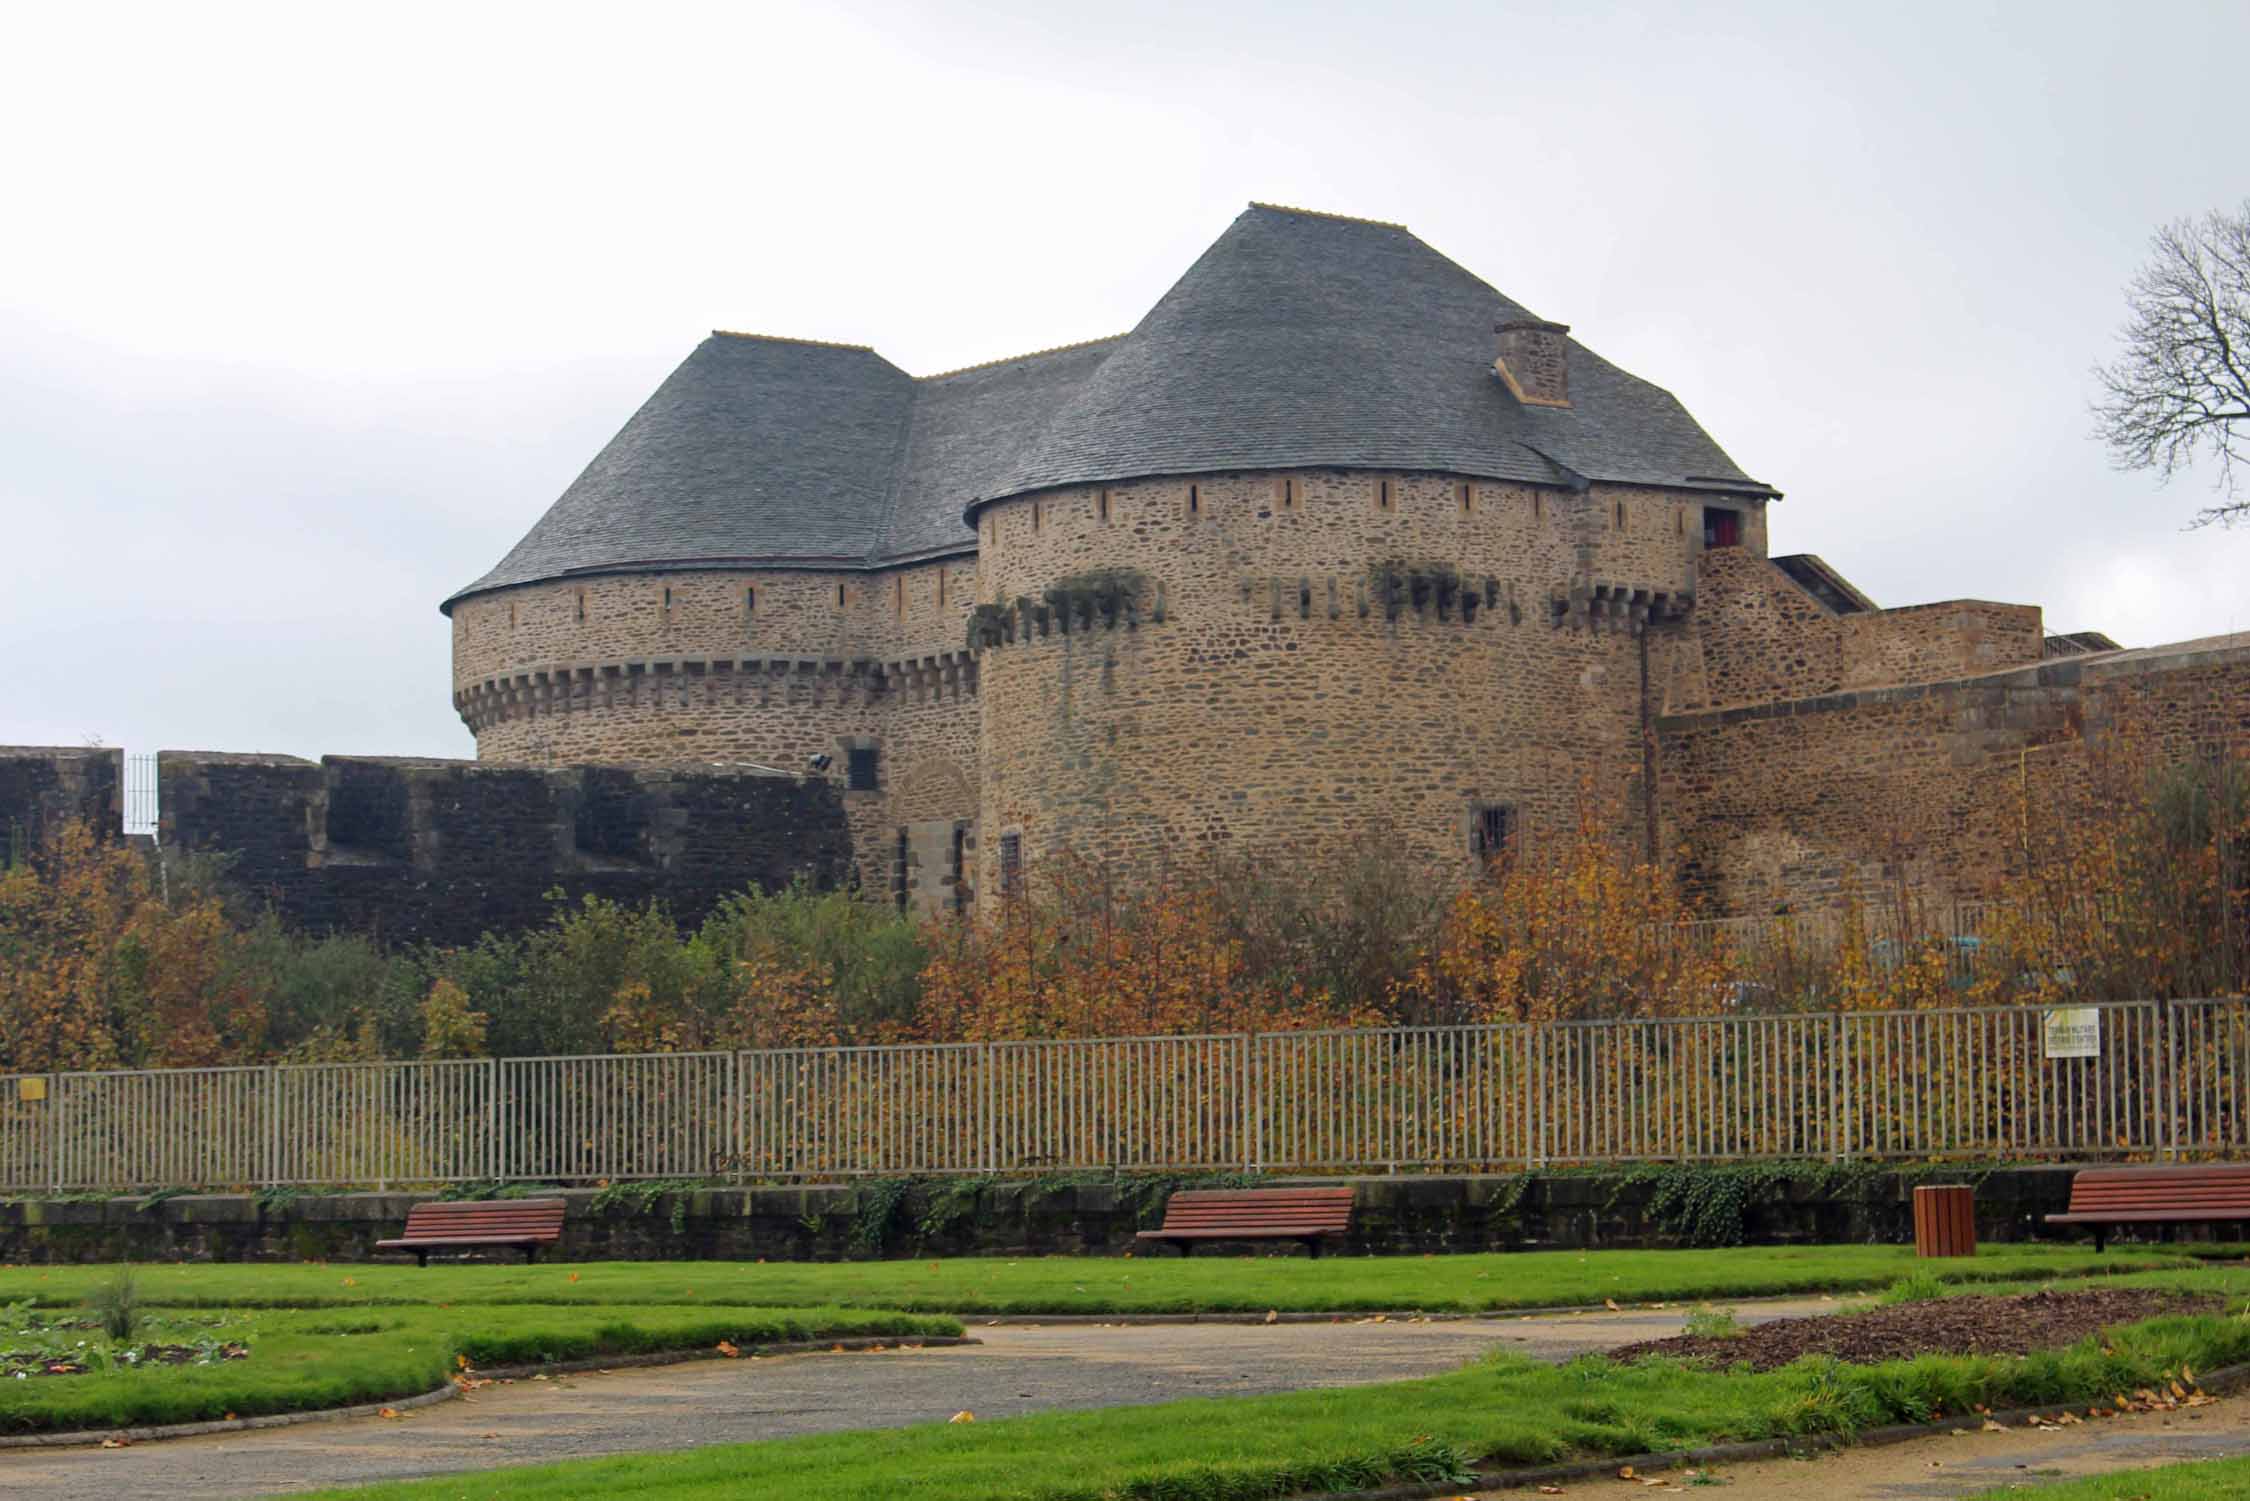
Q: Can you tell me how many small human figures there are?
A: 0